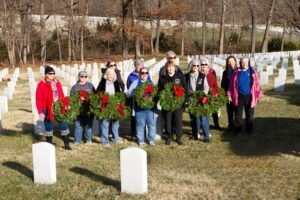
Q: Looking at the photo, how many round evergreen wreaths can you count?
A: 8